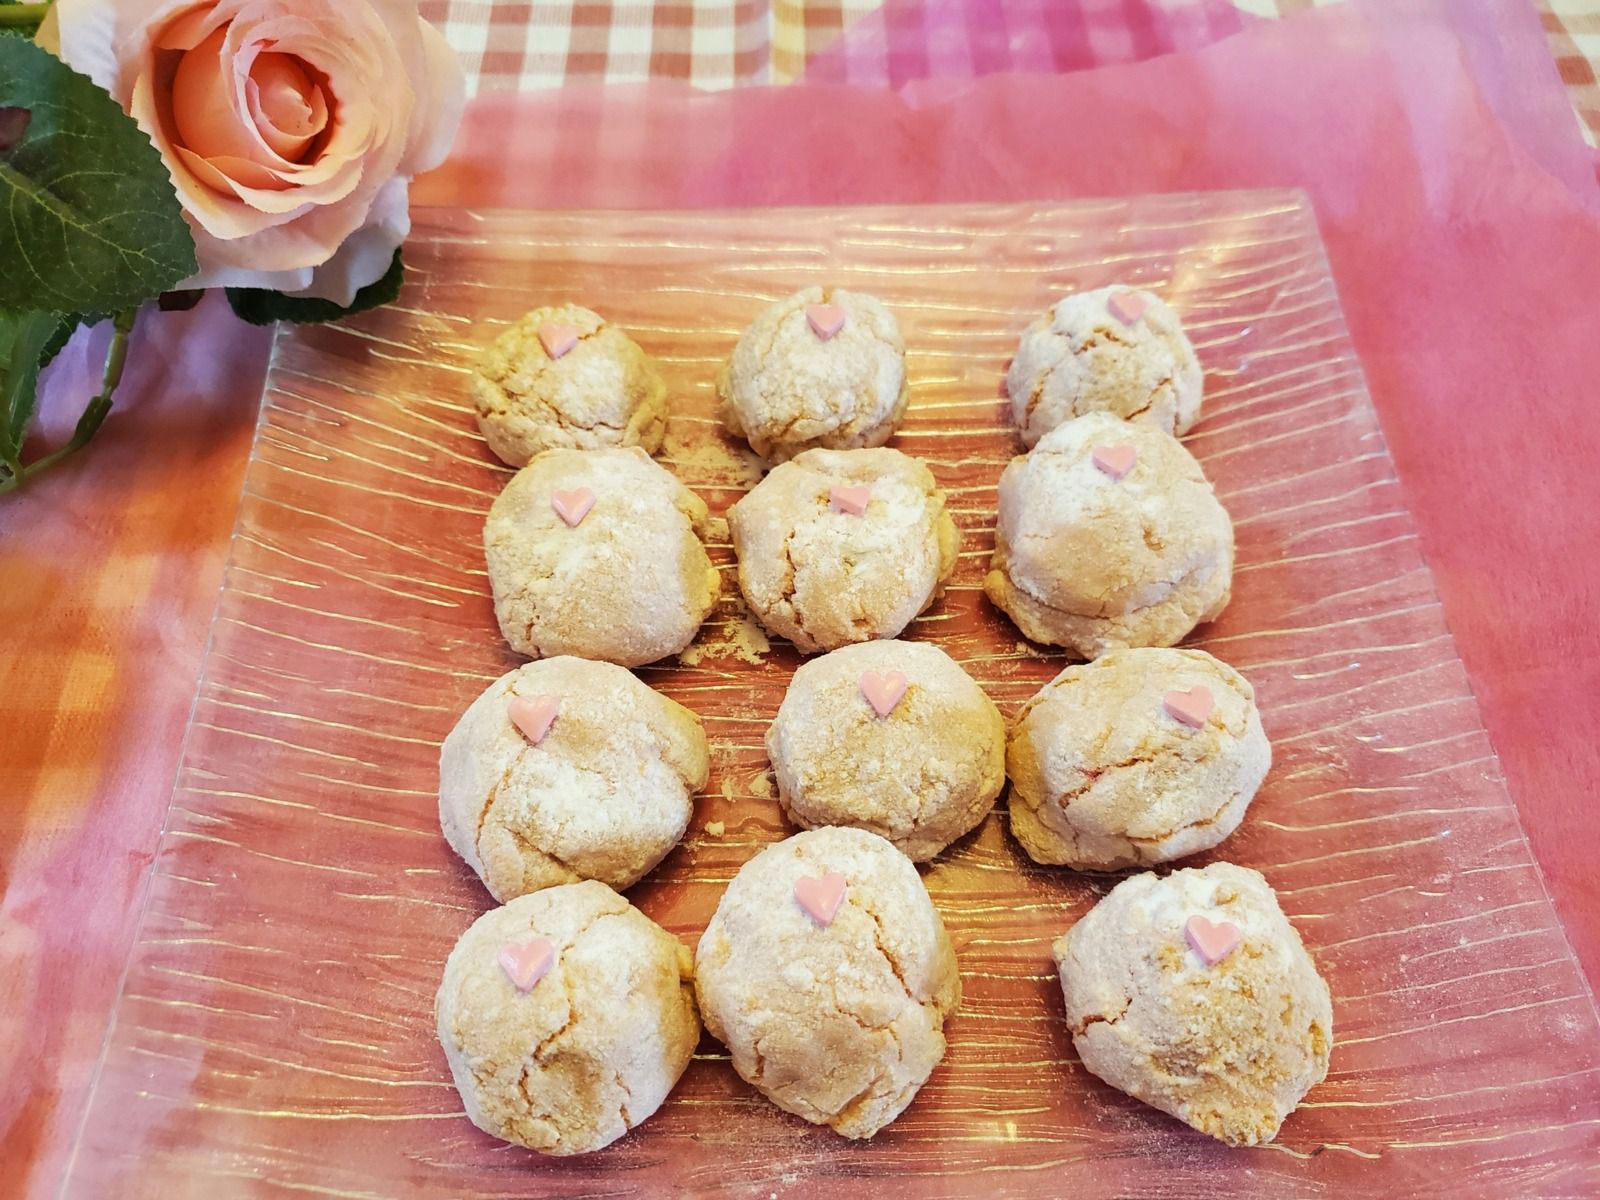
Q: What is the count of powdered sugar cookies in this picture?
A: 12